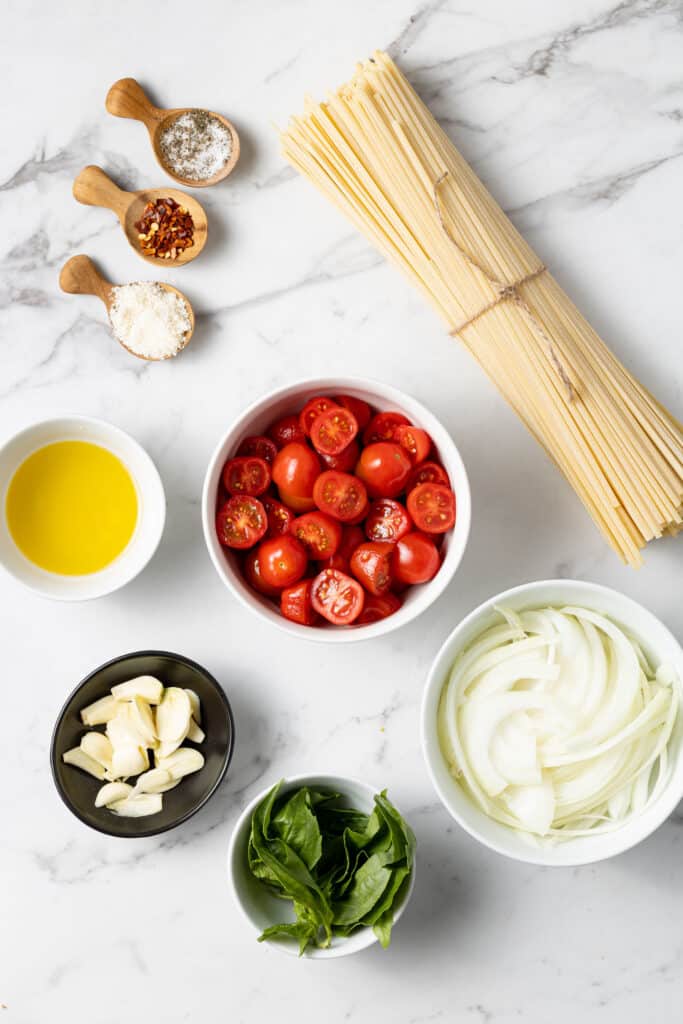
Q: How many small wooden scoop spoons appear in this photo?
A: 3